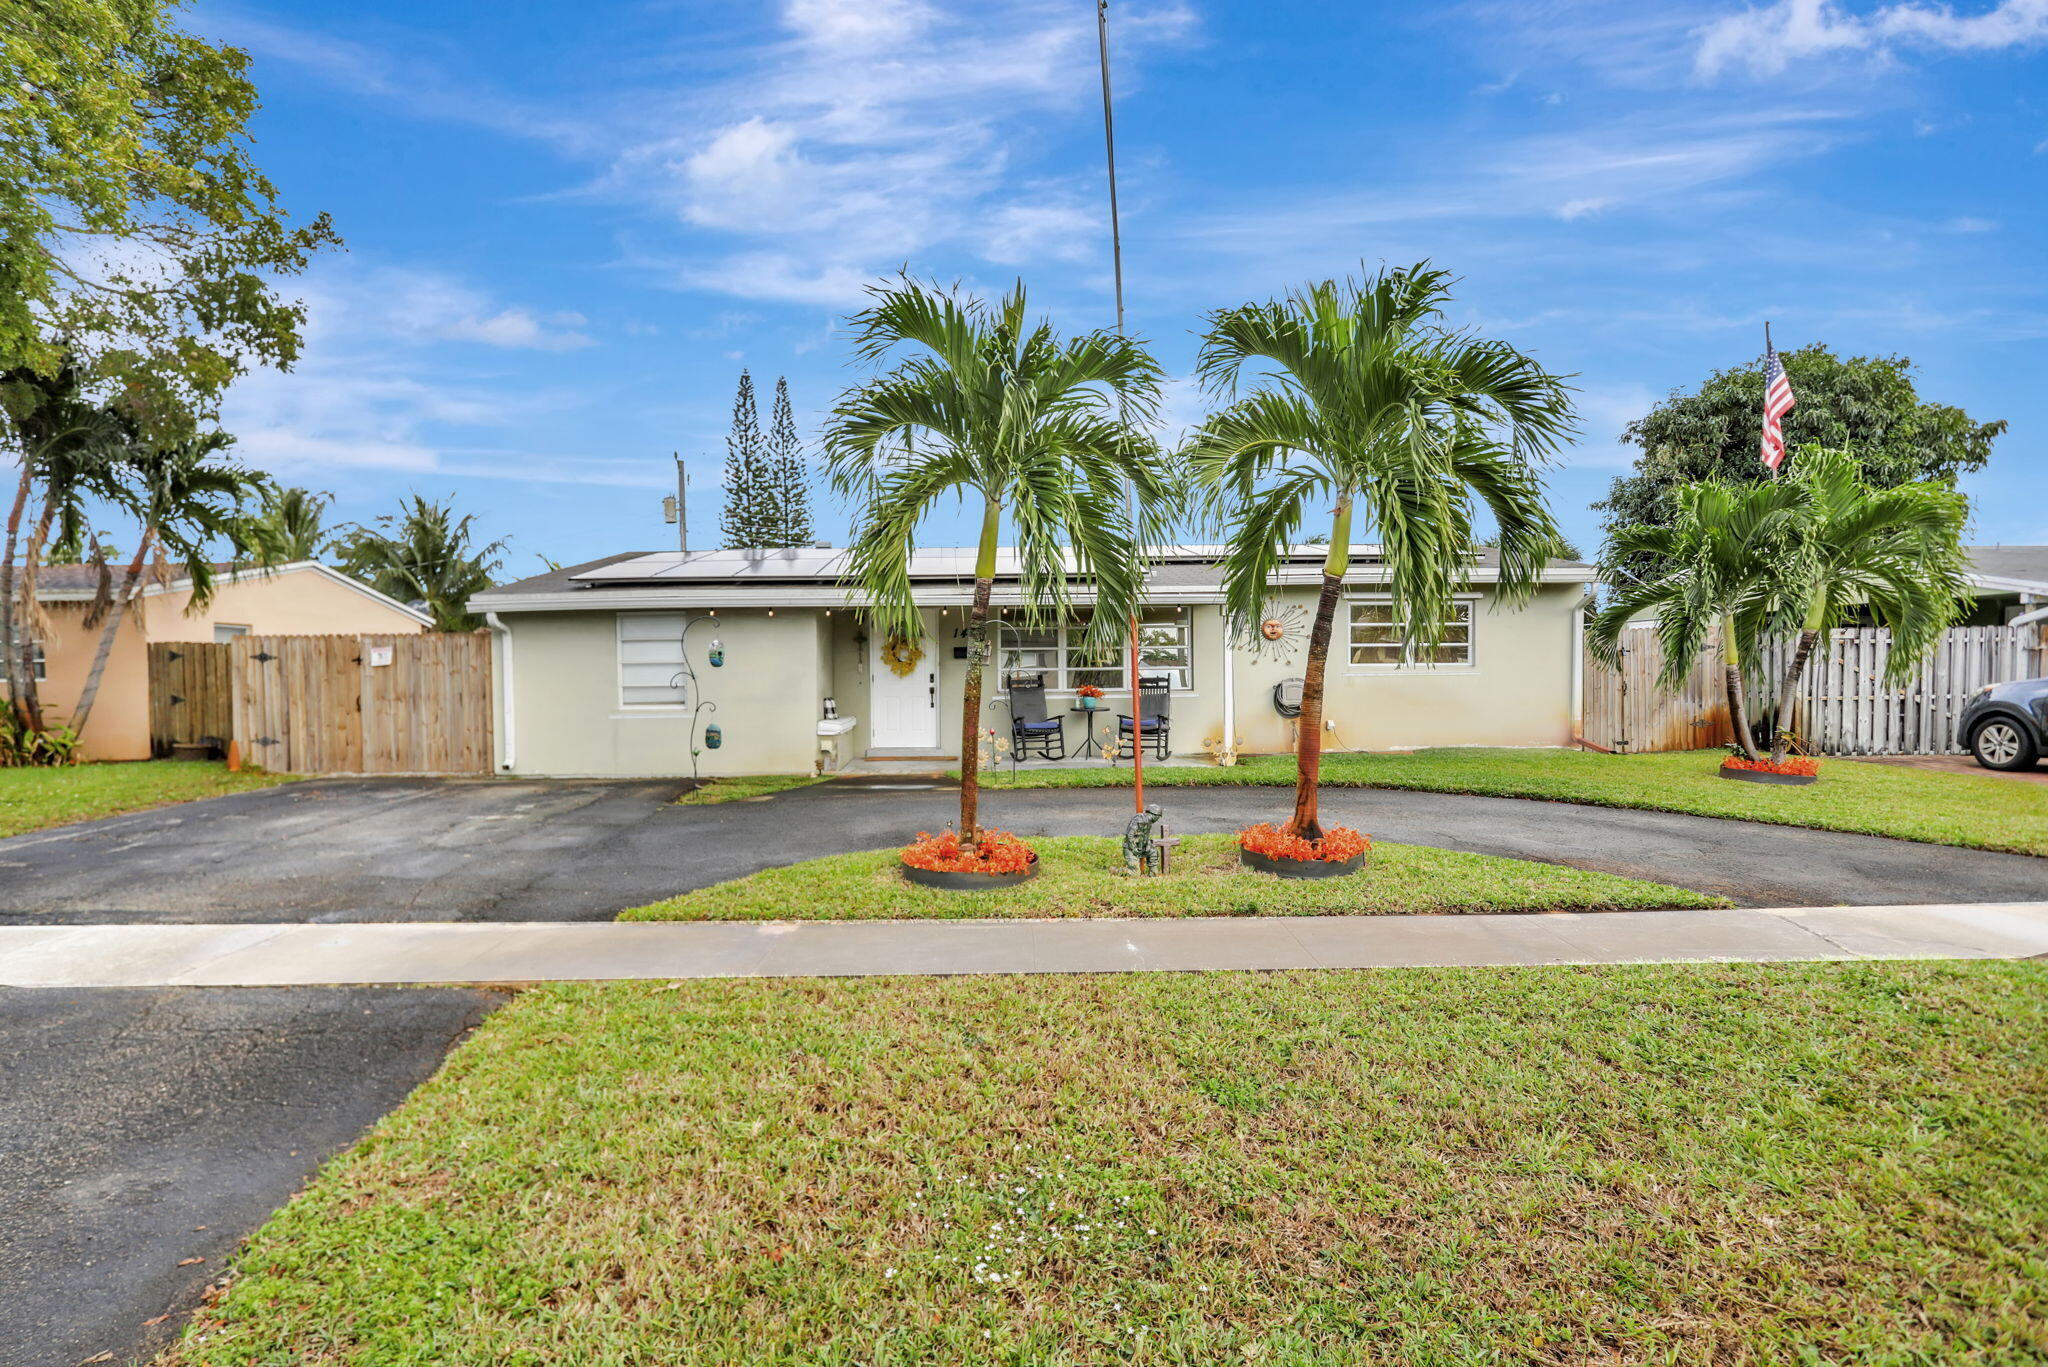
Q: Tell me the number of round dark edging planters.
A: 3